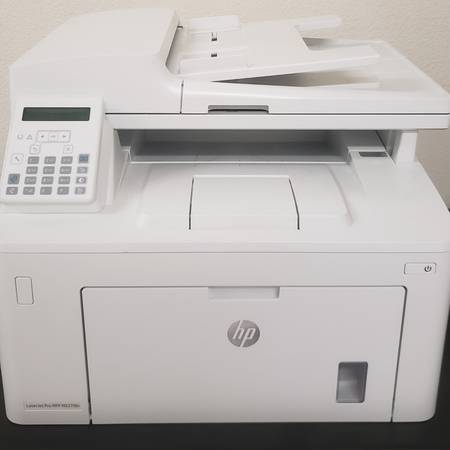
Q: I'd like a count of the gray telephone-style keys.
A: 12